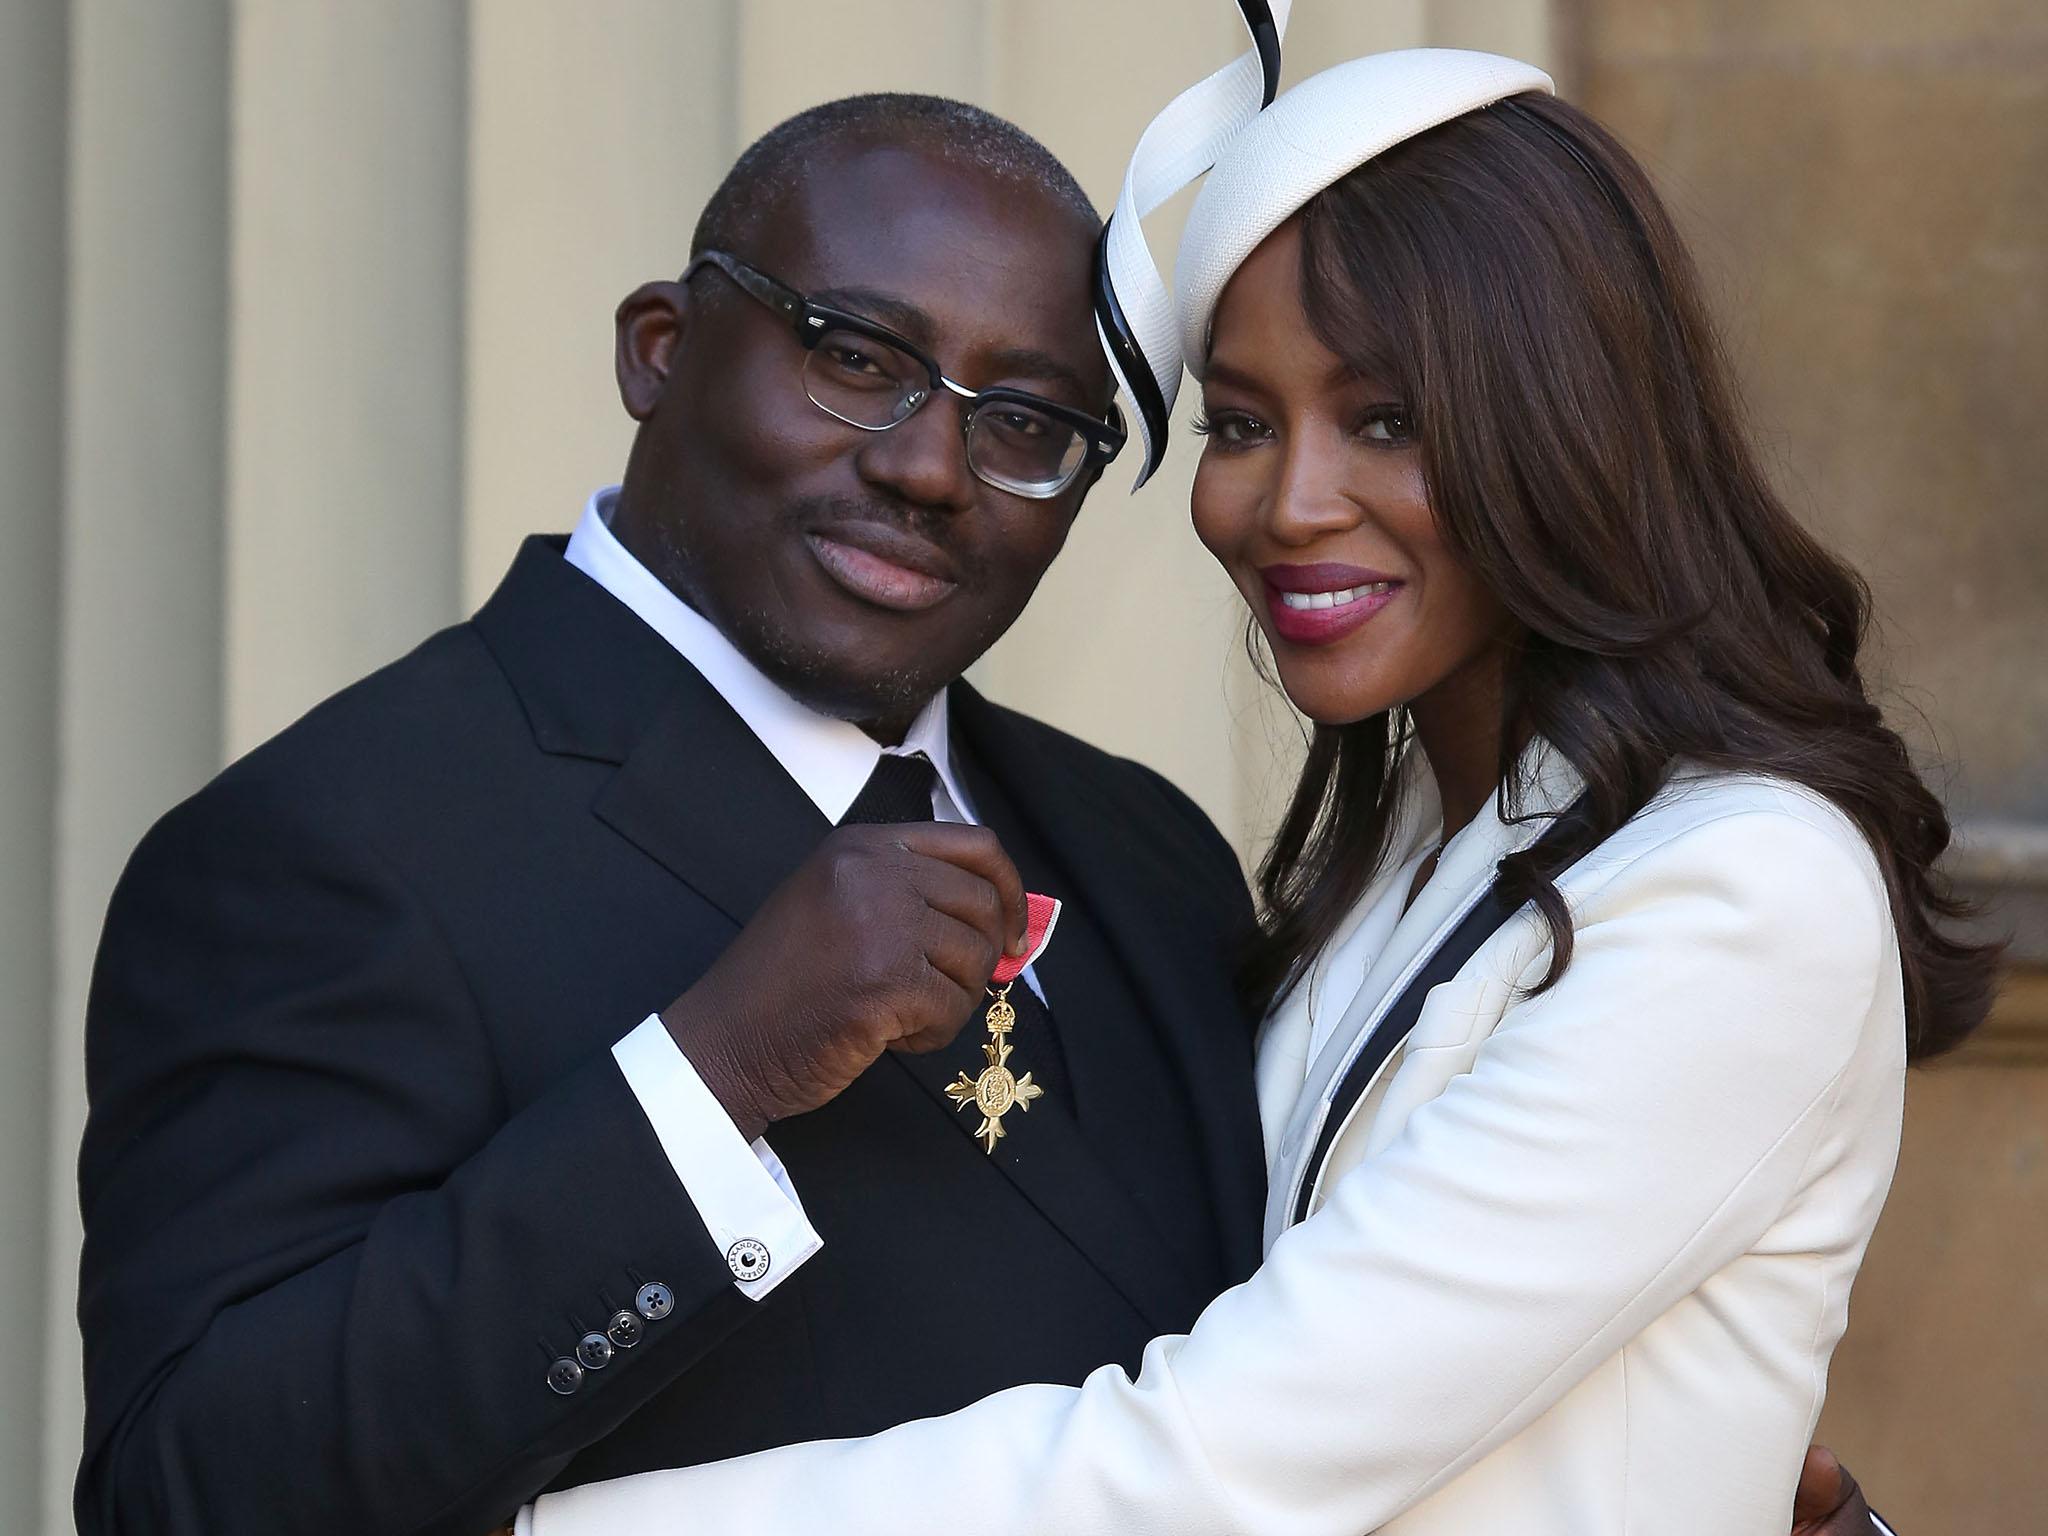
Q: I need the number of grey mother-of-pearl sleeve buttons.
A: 4